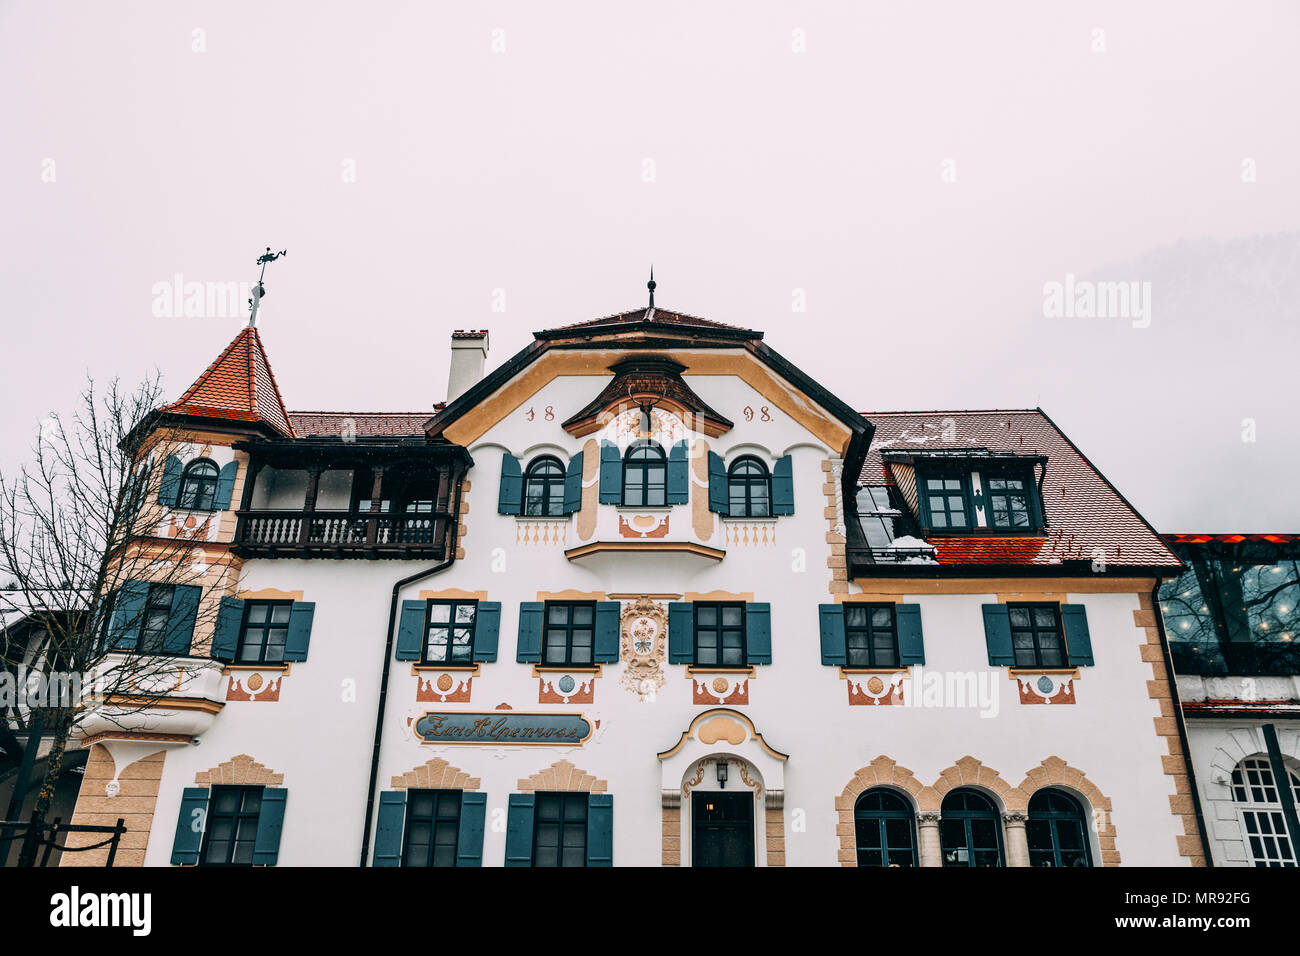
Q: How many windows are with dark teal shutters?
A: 14